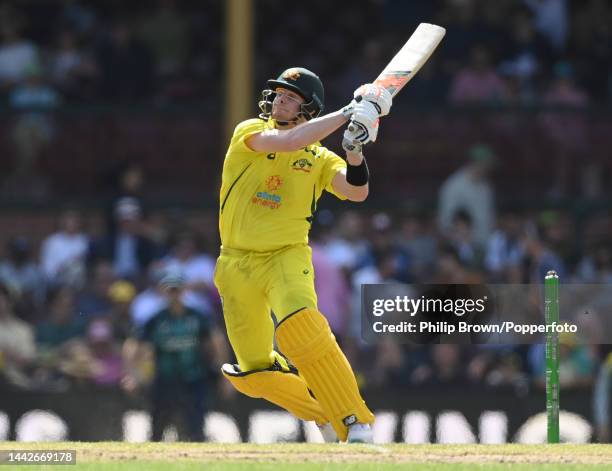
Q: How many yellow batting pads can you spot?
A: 2